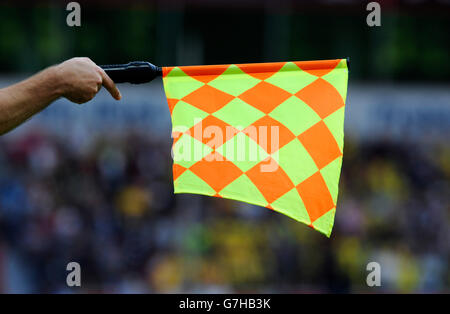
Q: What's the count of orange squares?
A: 9